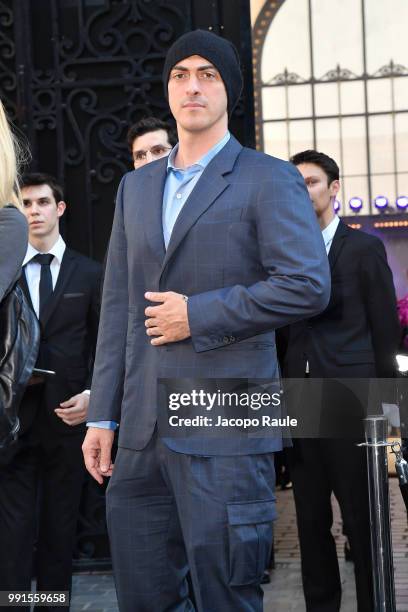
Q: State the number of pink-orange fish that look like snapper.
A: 0